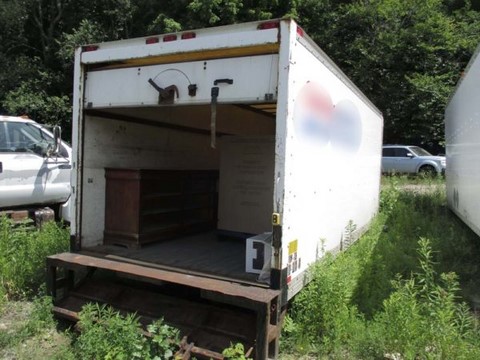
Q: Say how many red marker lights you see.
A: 6